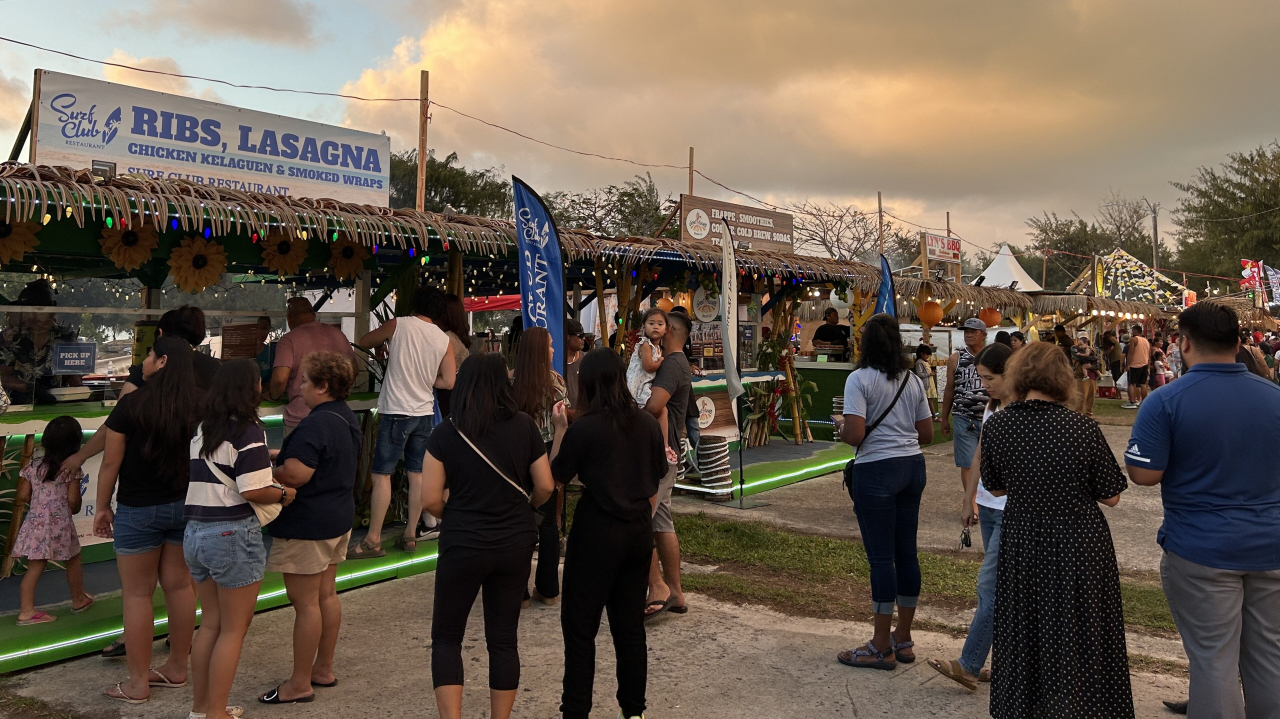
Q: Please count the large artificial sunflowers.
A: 5